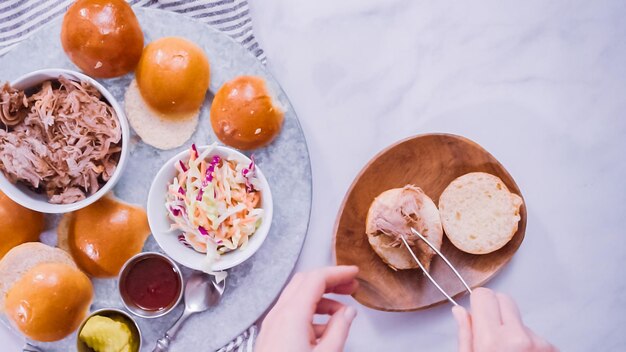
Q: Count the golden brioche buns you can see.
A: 6